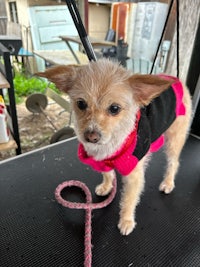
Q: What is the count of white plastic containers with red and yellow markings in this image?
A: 1